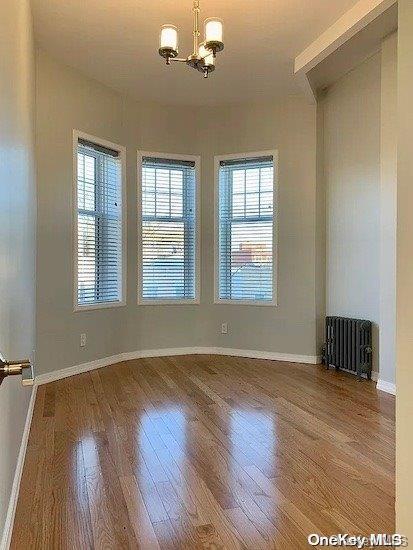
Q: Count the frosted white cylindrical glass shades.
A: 3